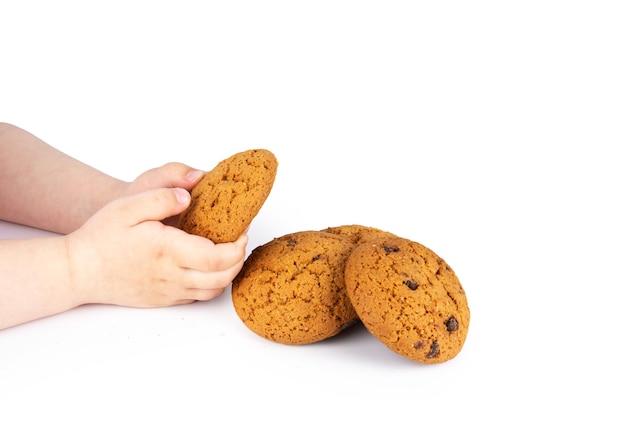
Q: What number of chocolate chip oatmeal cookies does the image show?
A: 4